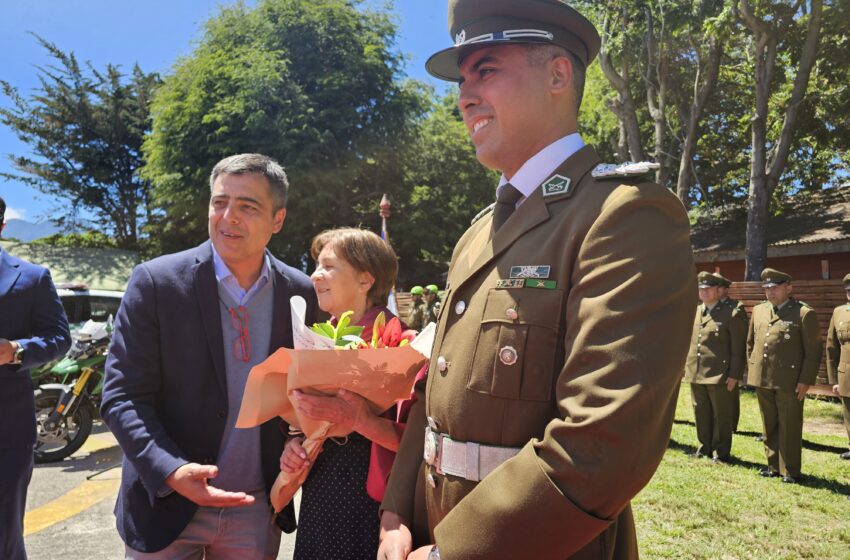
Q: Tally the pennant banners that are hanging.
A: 0